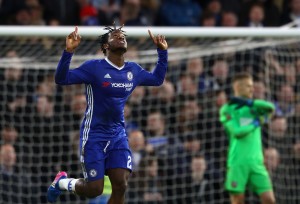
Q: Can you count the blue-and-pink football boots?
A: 1